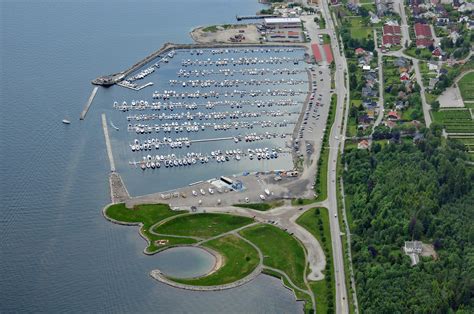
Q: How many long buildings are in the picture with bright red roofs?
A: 2